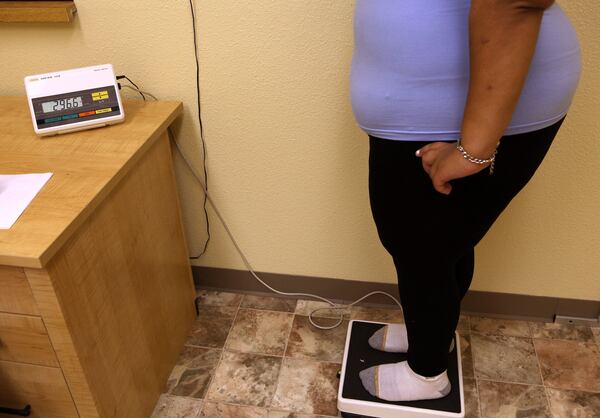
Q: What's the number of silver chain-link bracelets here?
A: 1